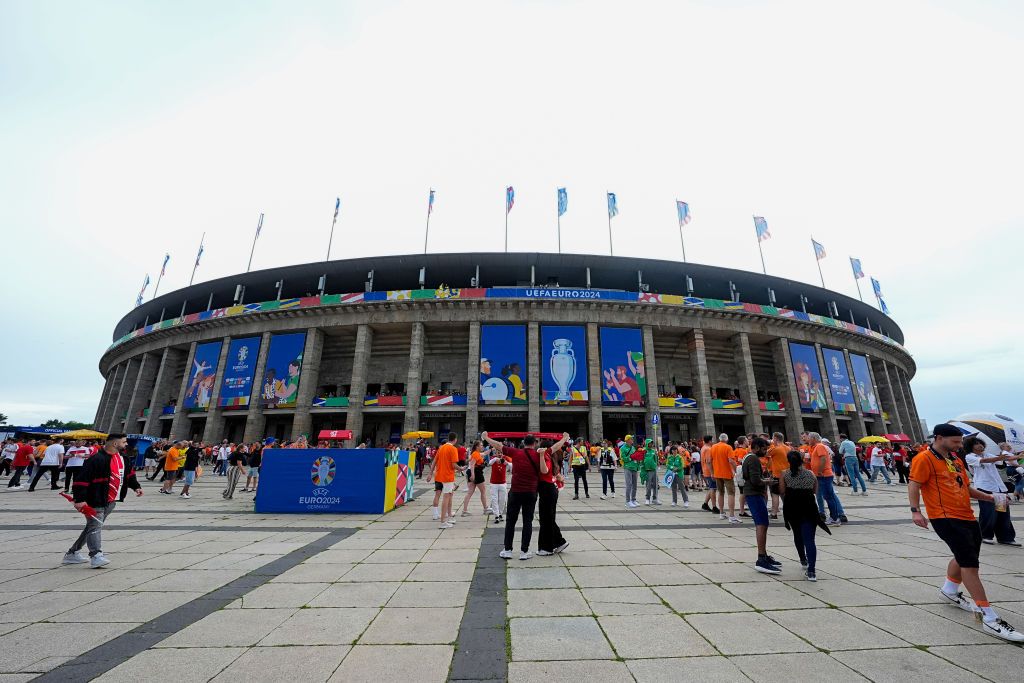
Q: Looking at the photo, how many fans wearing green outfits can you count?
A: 3